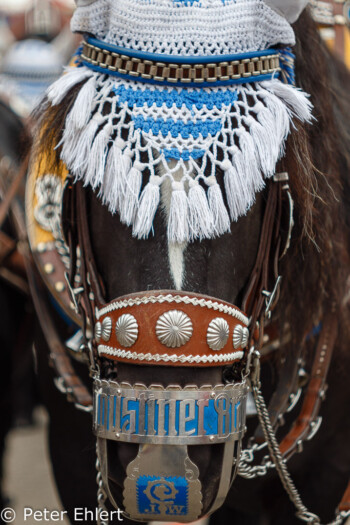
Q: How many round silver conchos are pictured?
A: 7